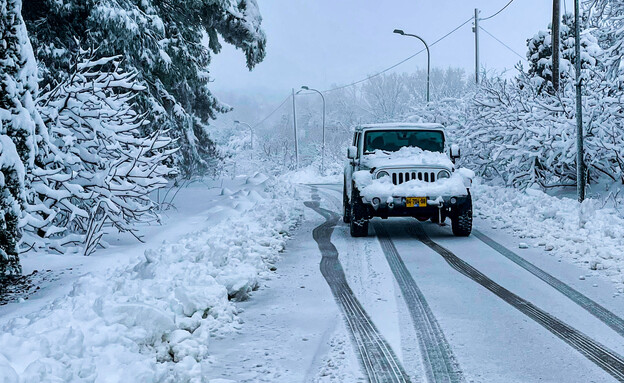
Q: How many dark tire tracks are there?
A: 4